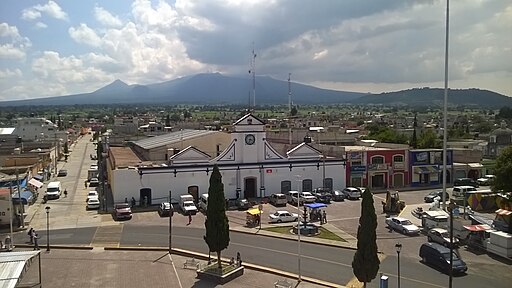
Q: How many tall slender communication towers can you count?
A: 2